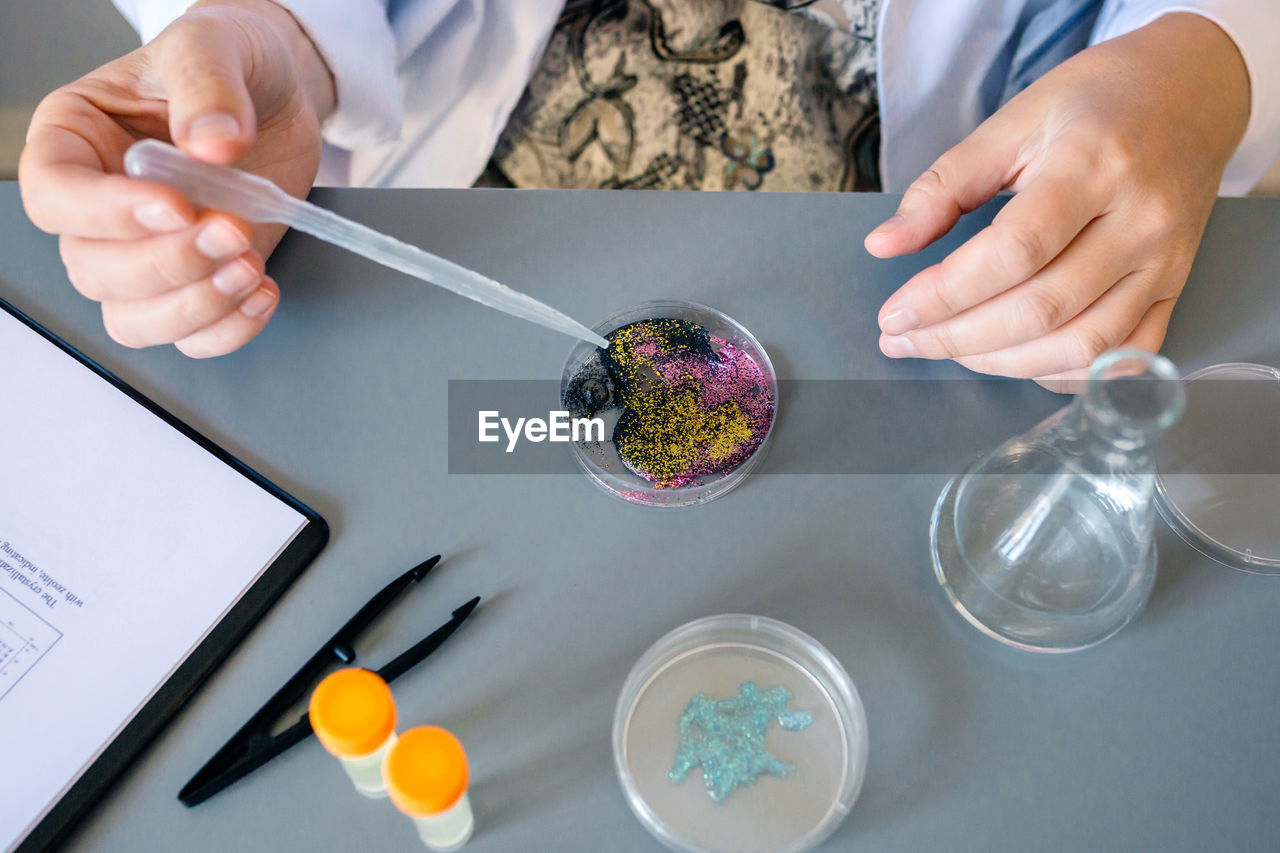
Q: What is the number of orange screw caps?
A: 2